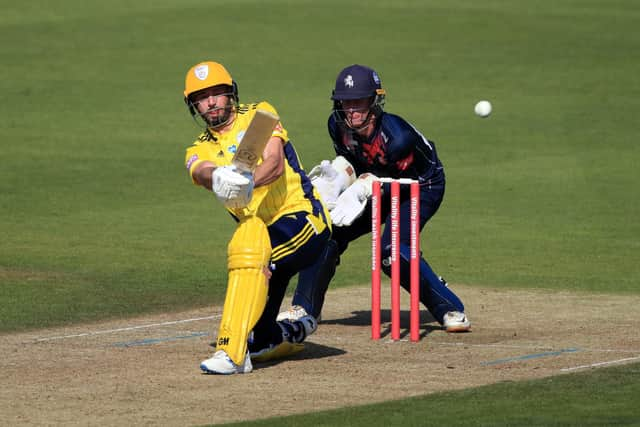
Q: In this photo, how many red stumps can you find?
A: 3